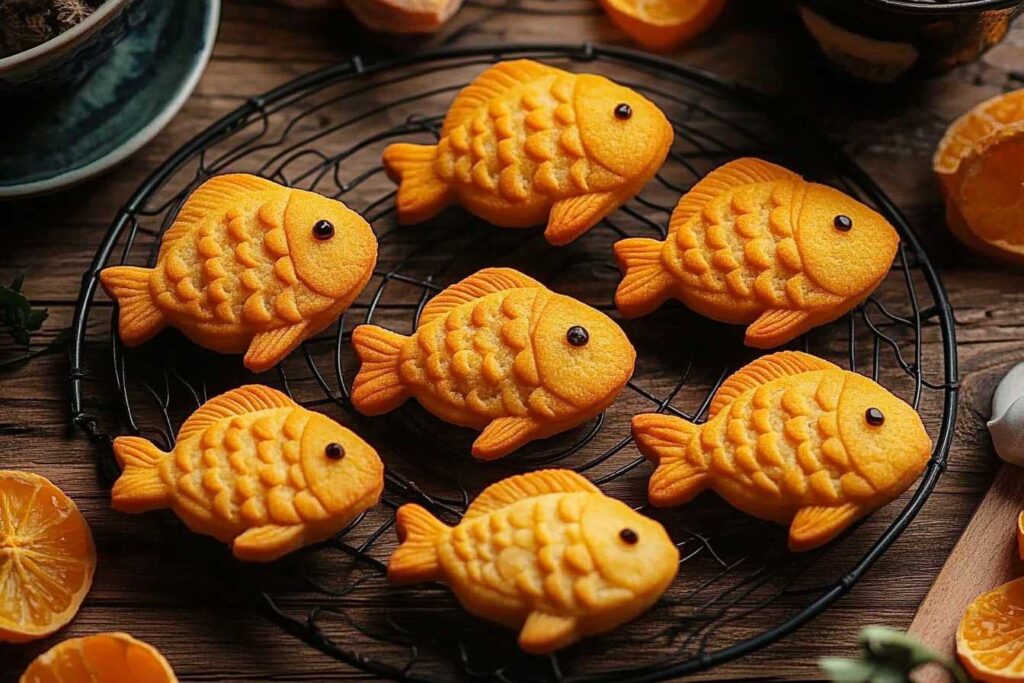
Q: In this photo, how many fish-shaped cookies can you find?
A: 7